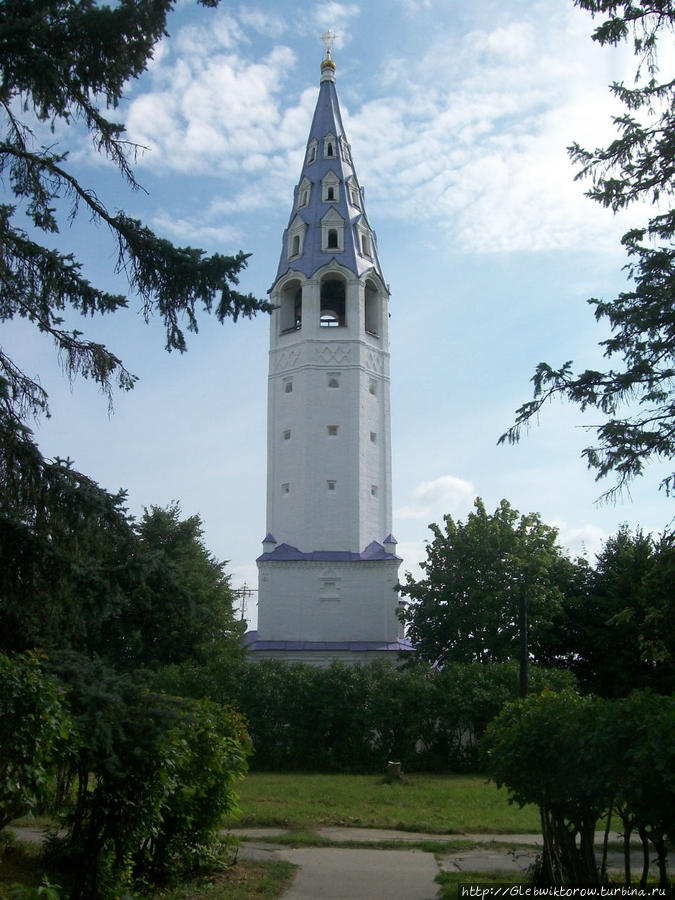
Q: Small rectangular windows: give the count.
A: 9